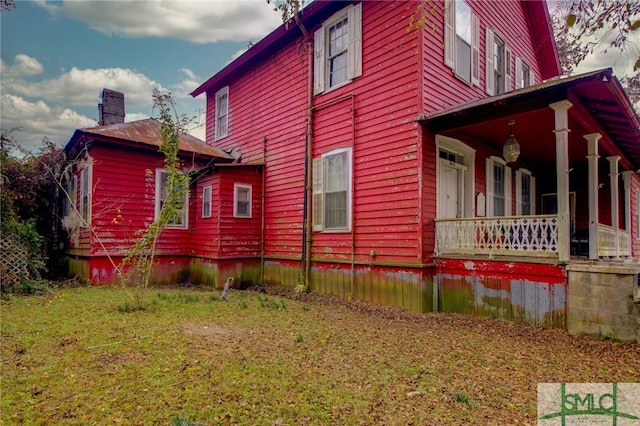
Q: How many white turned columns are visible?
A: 4